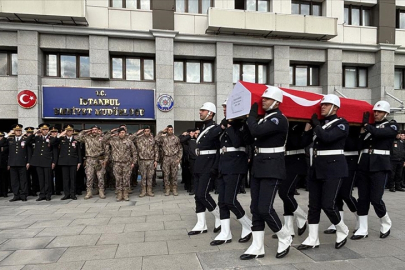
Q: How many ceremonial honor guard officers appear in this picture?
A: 7